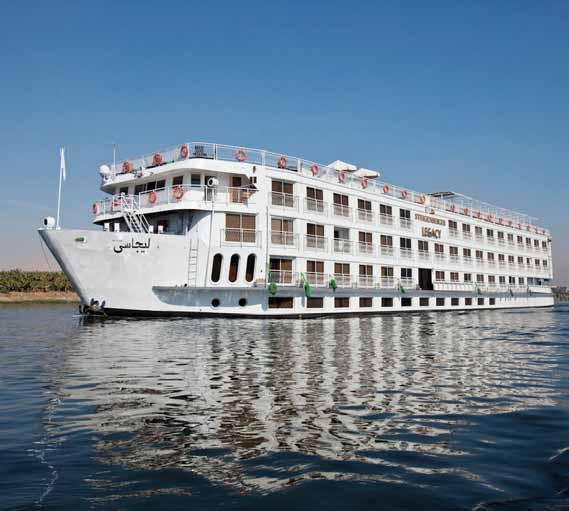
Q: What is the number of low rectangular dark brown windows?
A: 12